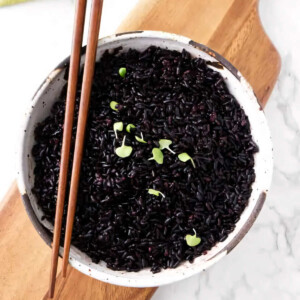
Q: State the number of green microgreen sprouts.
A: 11